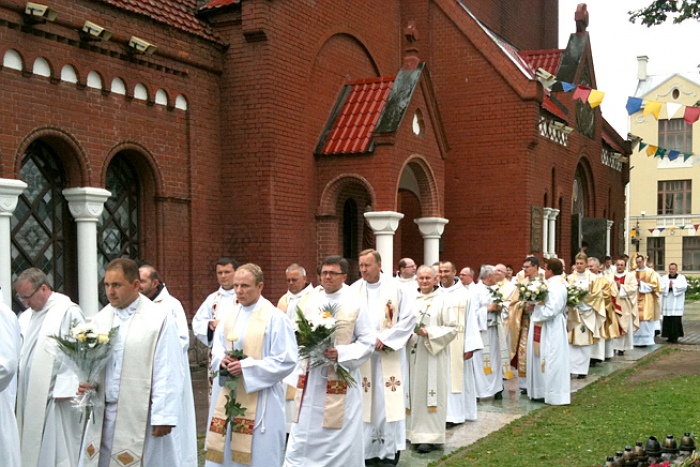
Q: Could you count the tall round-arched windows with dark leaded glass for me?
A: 2